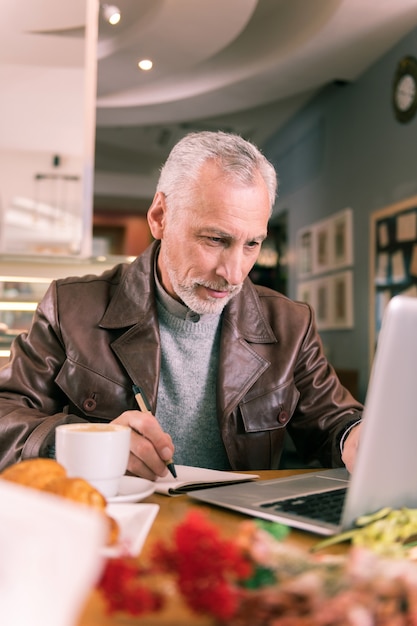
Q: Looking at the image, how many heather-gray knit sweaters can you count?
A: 1